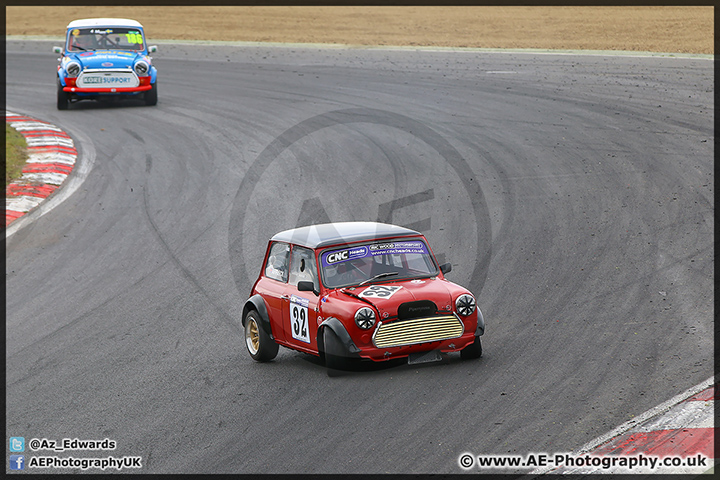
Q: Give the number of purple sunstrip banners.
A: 1